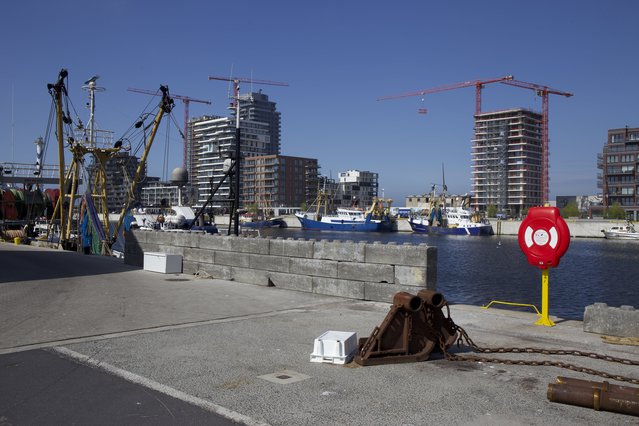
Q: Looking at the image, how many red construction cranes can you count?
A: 4